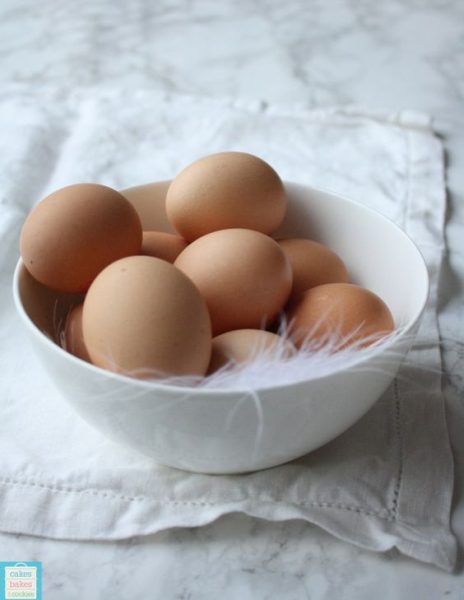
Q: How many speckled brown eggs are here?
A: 9